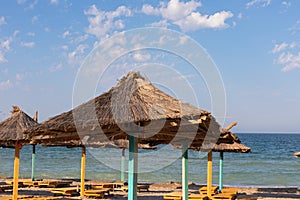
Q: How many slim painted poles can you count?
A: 8